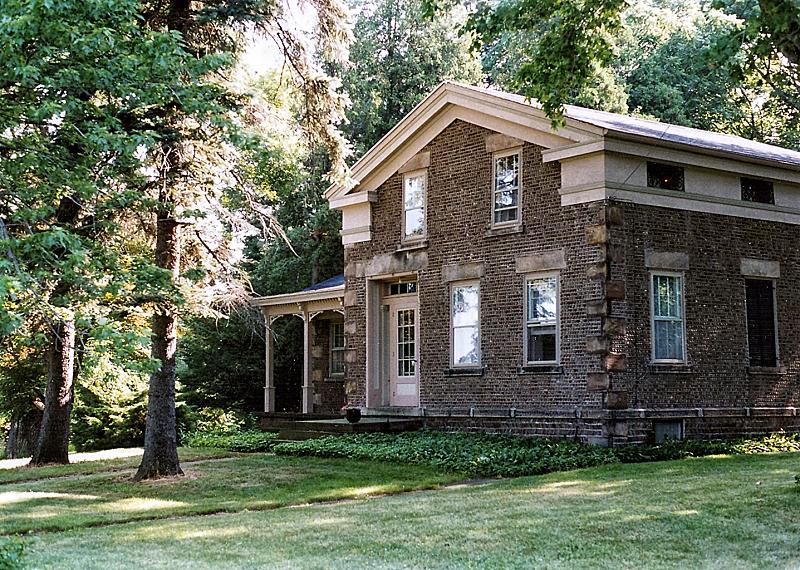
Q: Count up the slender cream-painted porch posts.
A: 2